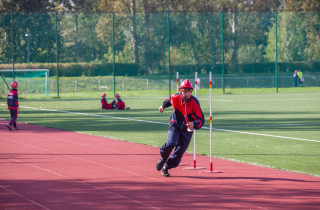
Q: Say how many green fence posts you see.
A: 6